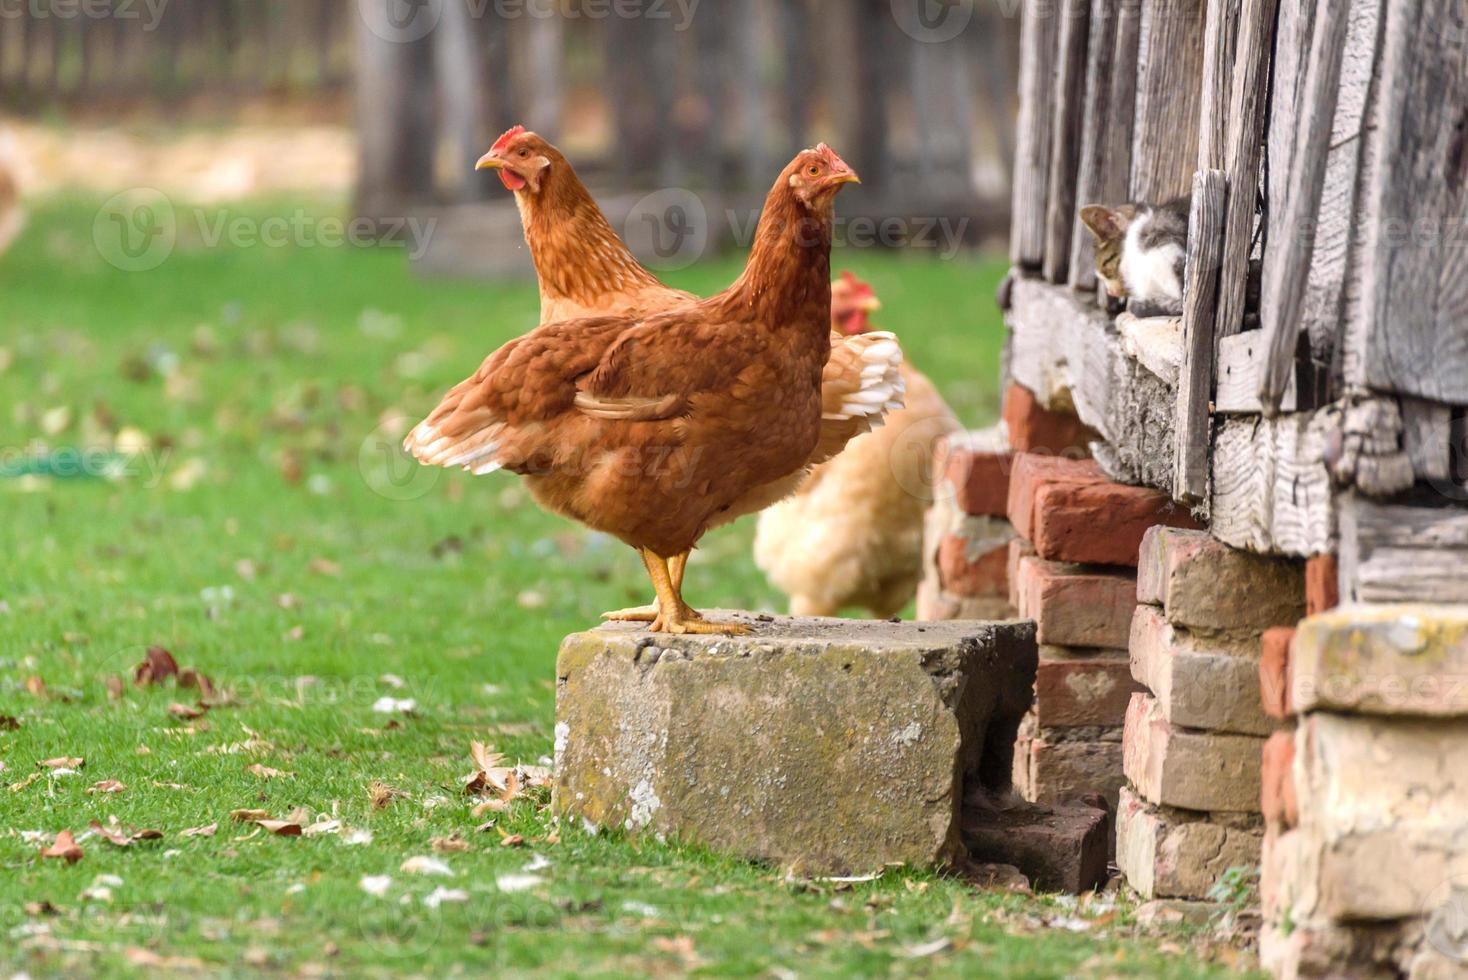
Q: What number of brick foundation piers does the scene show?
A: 4